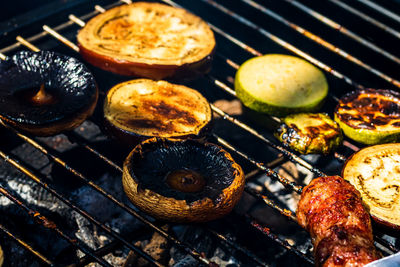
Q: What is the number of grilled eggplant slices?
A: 3